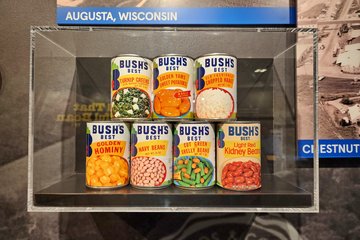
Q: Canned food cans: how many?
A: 7